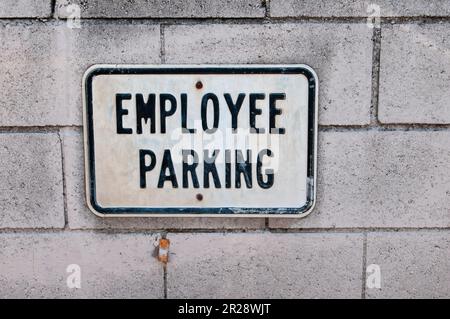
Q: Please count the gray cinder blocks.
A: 12